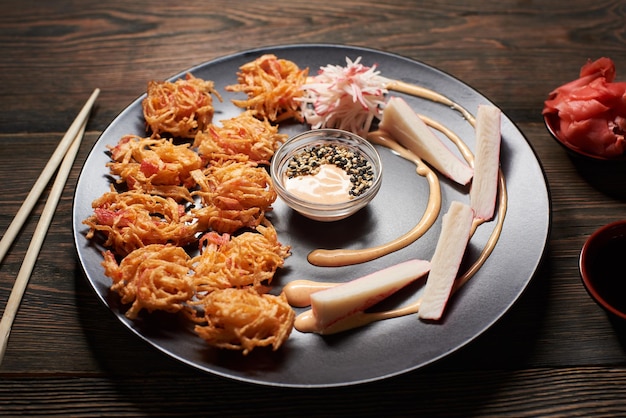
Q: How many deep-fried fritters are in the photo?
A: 9